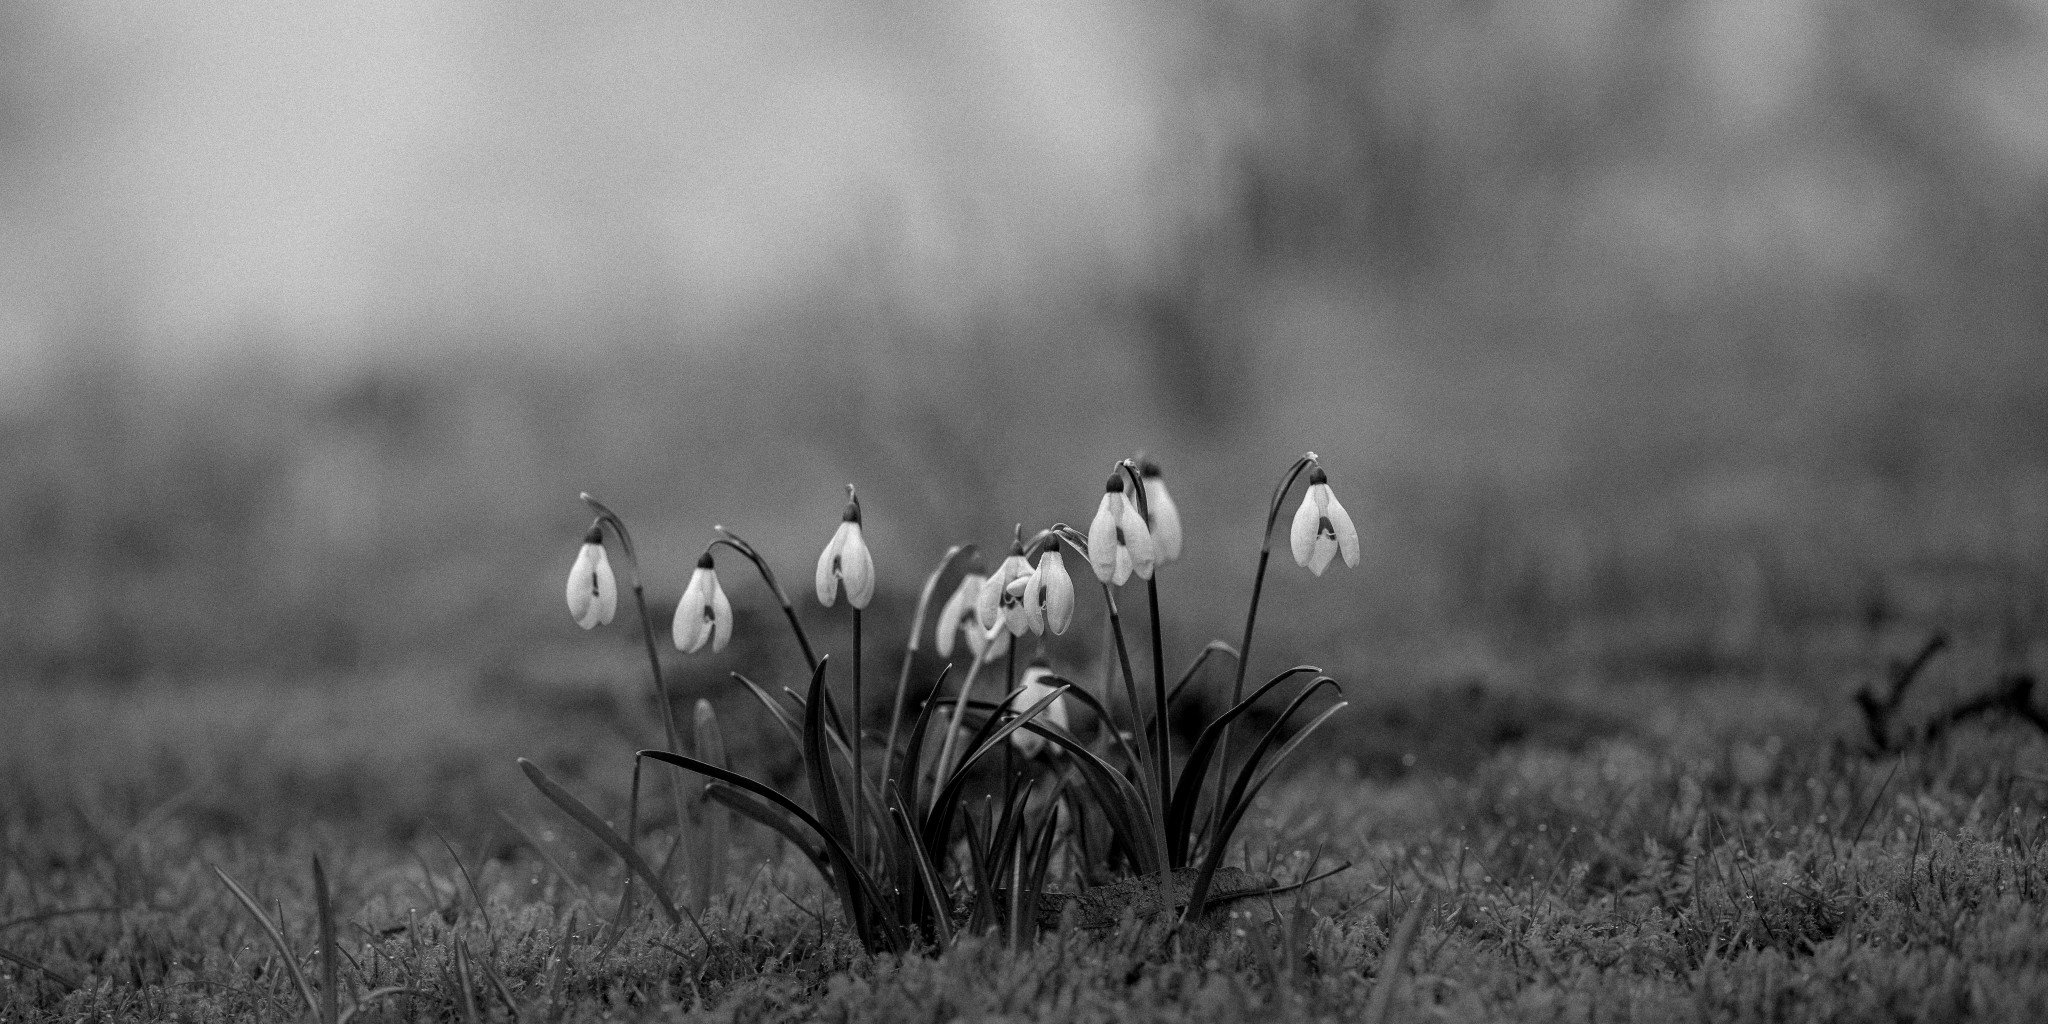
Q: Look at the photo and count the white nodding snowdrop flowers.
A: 10